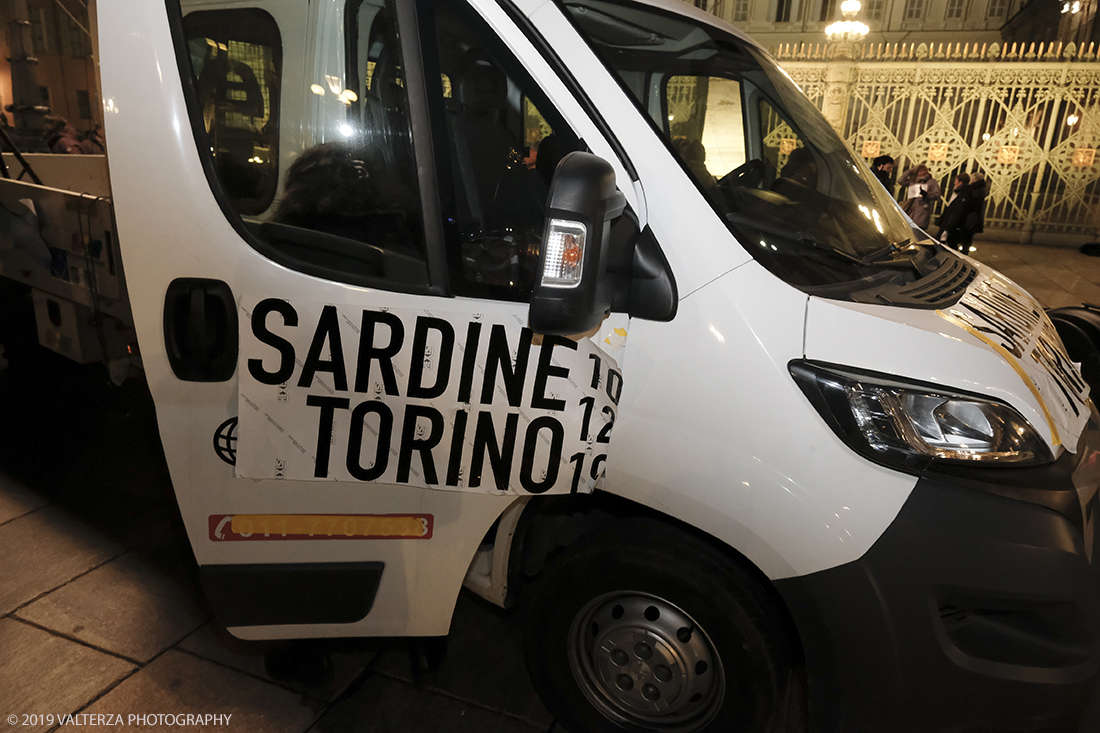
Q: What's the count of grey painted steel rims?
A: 1